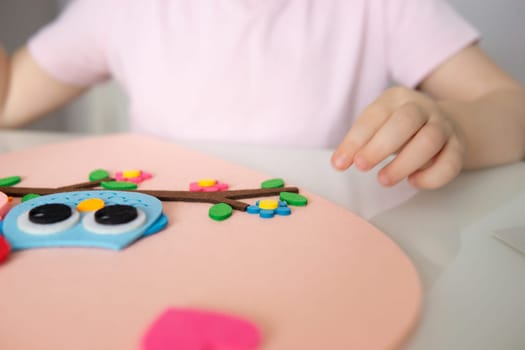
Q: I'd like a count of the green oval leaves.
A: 7